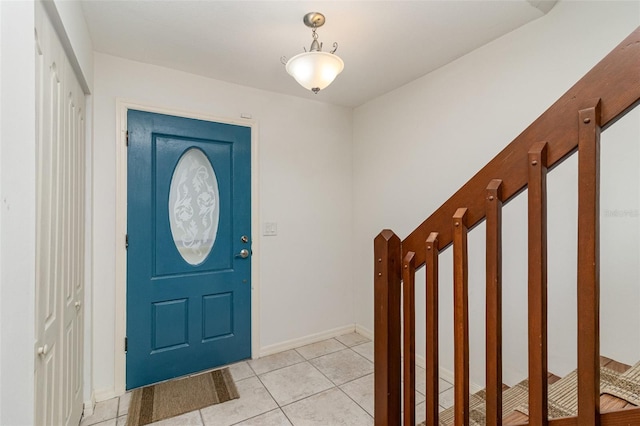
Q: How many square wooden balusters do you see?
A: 6